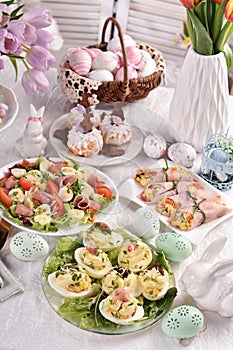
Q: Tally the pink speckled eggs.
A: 2